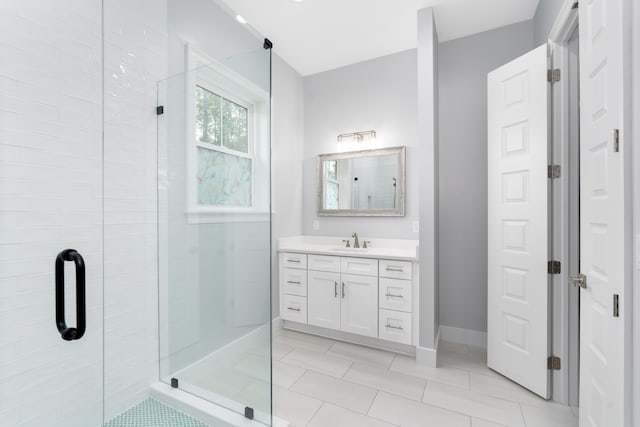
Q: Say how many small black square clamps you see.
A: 4